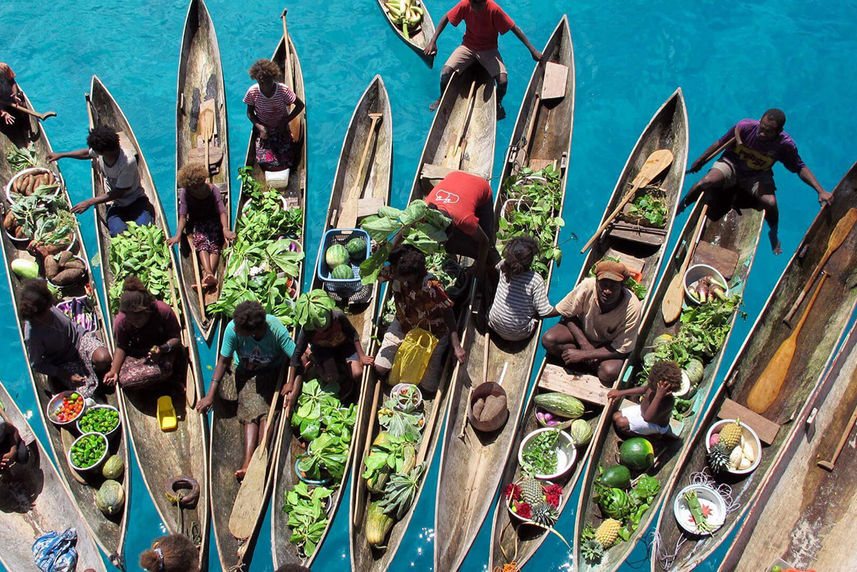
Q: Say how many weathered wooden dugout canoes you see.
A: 13